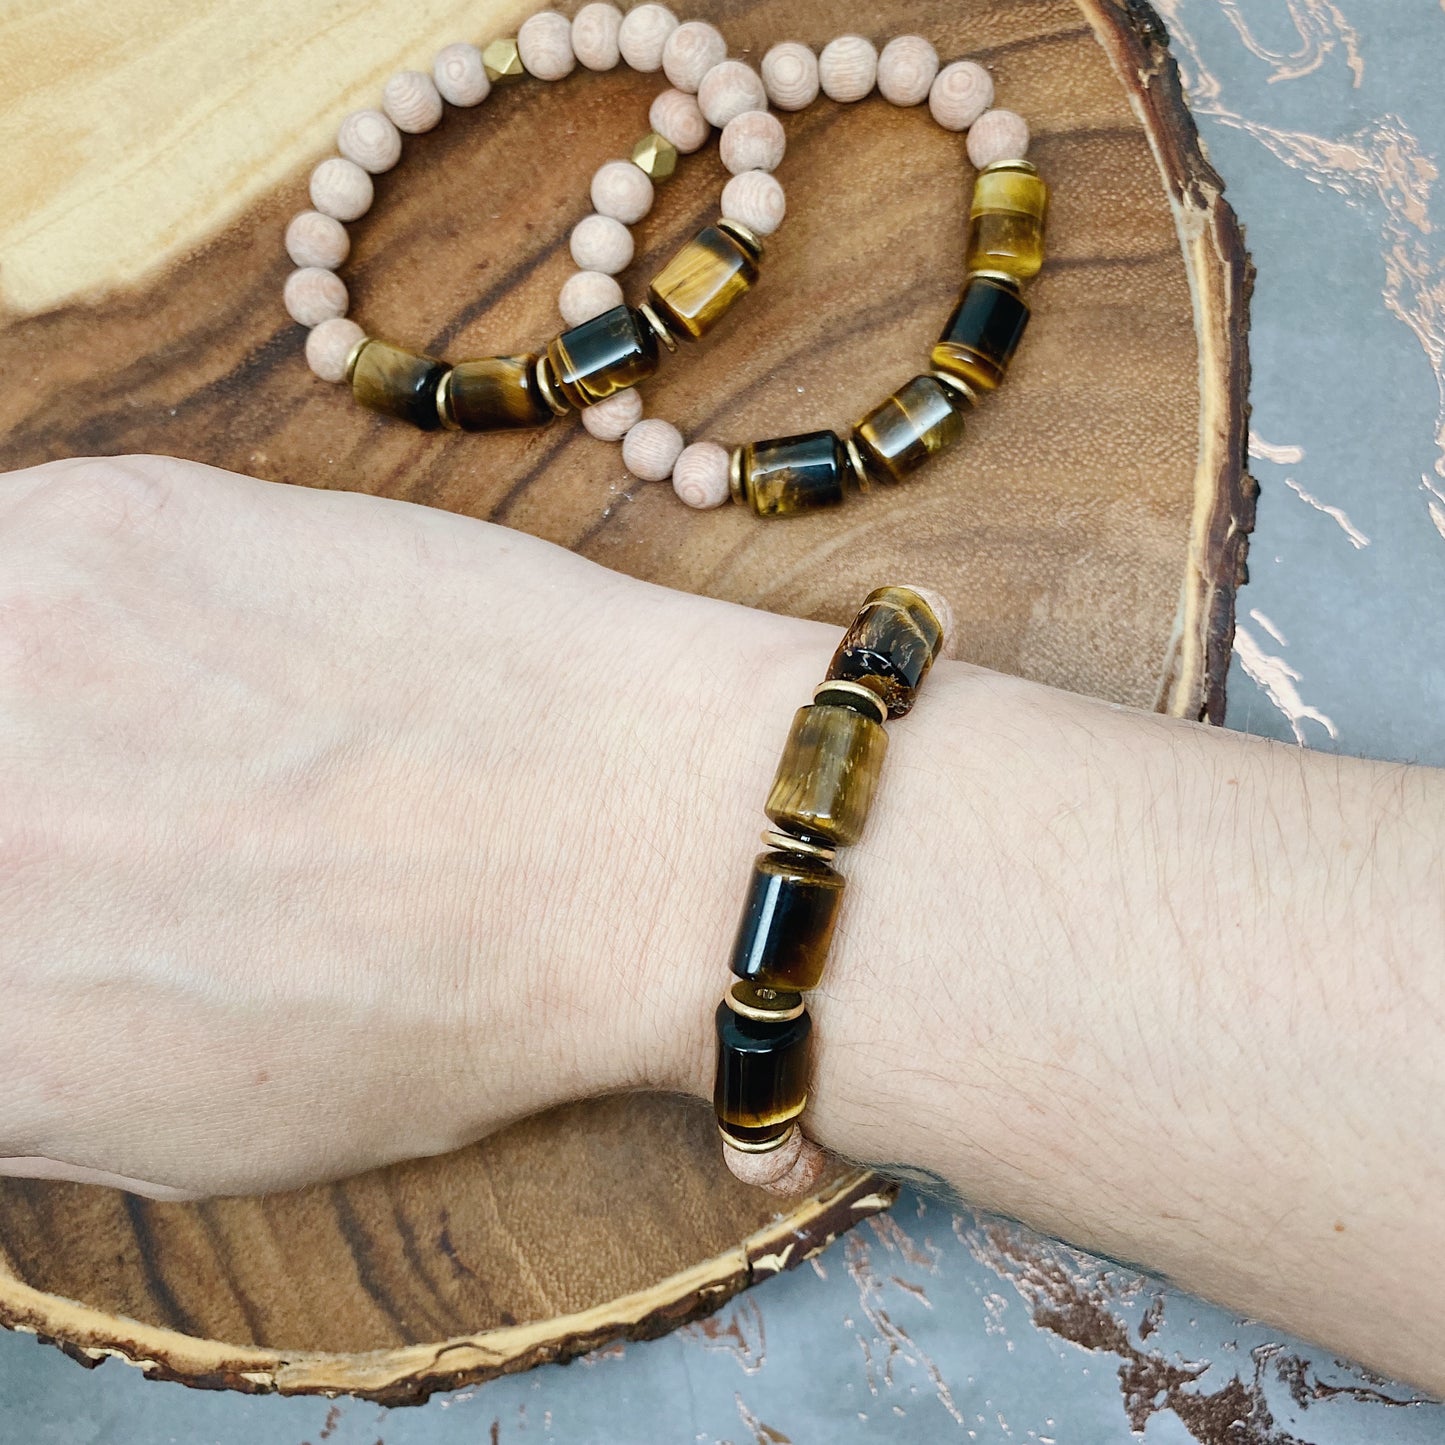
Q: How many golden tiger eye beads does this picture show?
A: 12